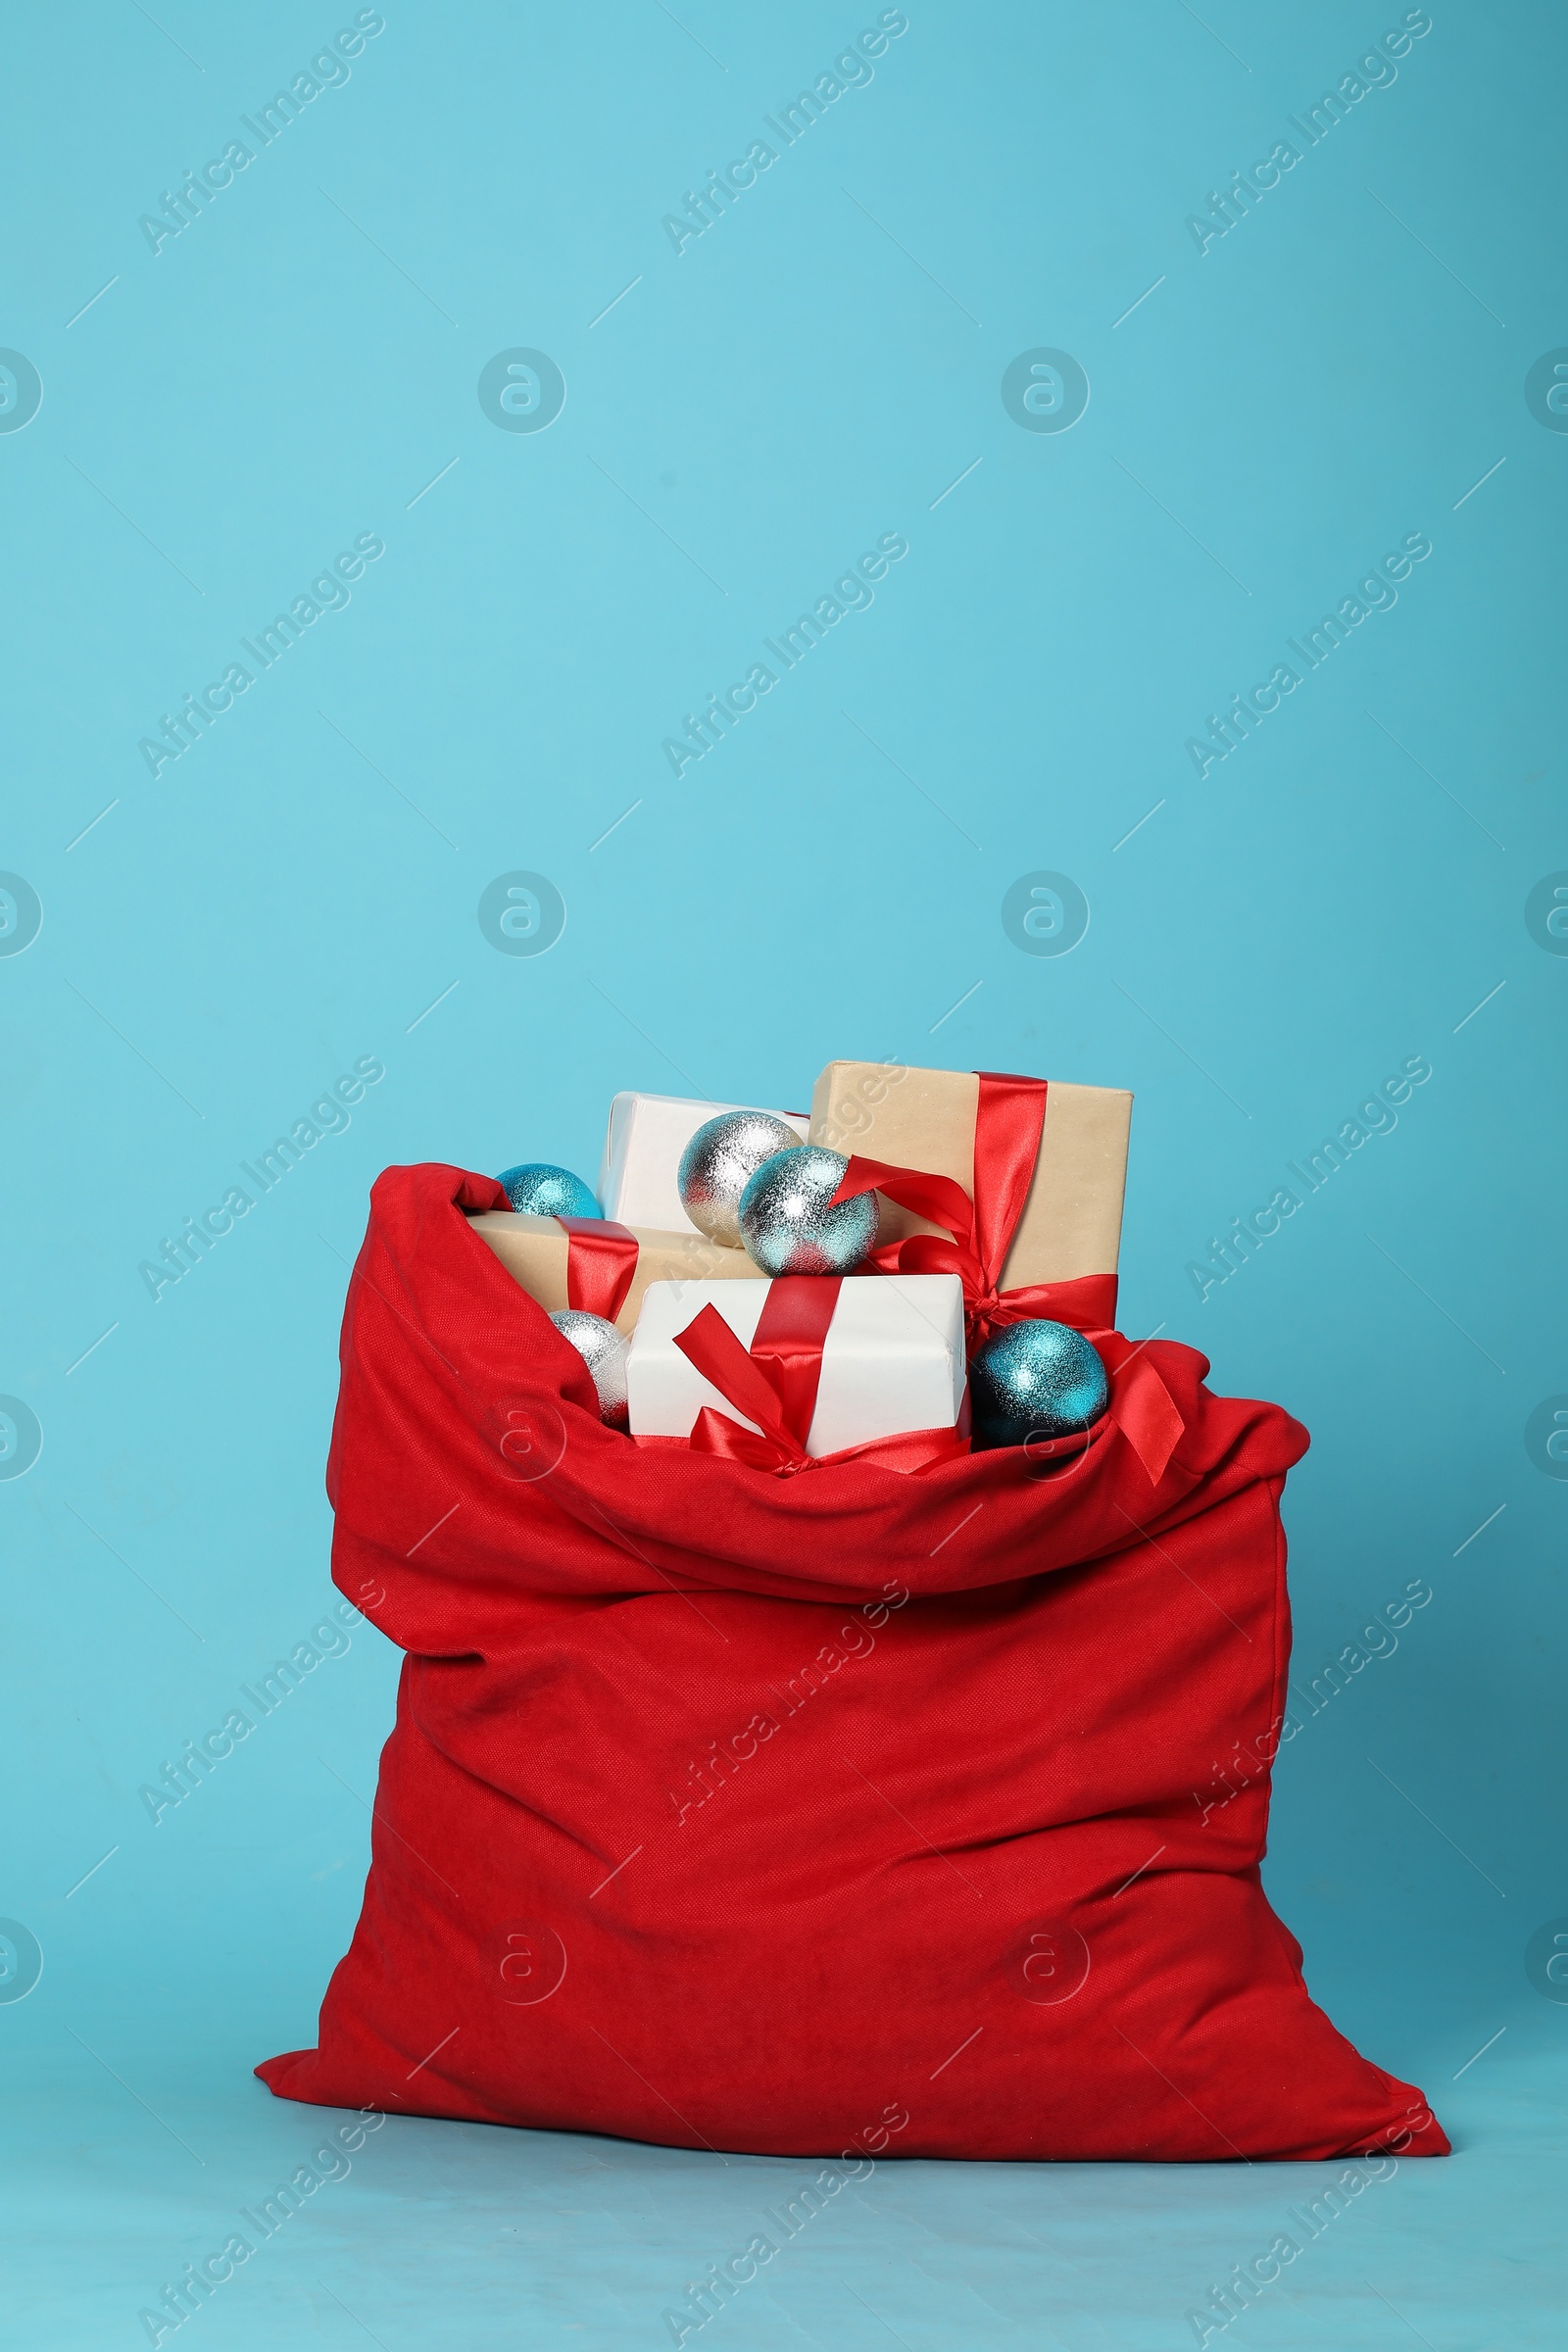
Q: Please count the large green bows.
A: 0